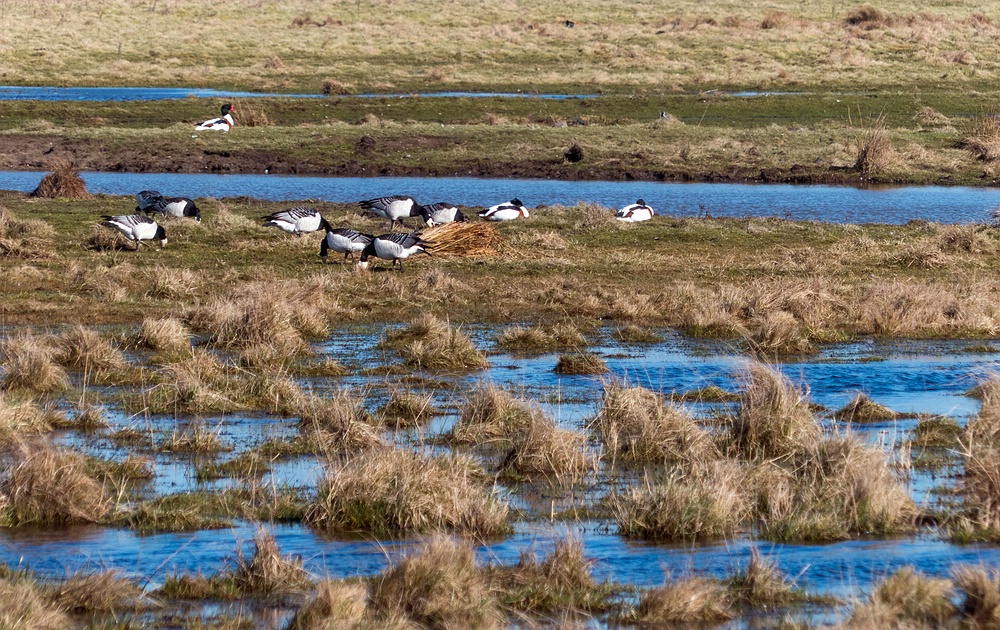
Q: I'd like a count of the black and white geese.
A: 8